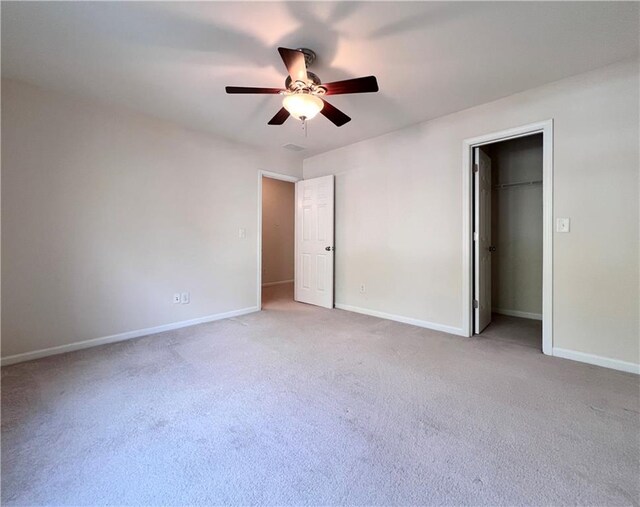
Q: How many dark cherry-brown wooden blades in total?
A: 5